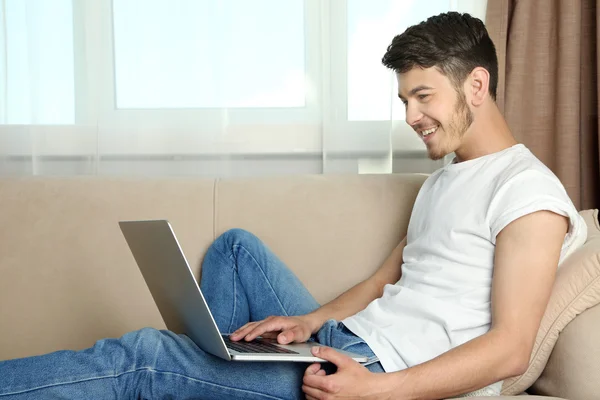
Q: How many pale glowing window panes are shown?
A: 3